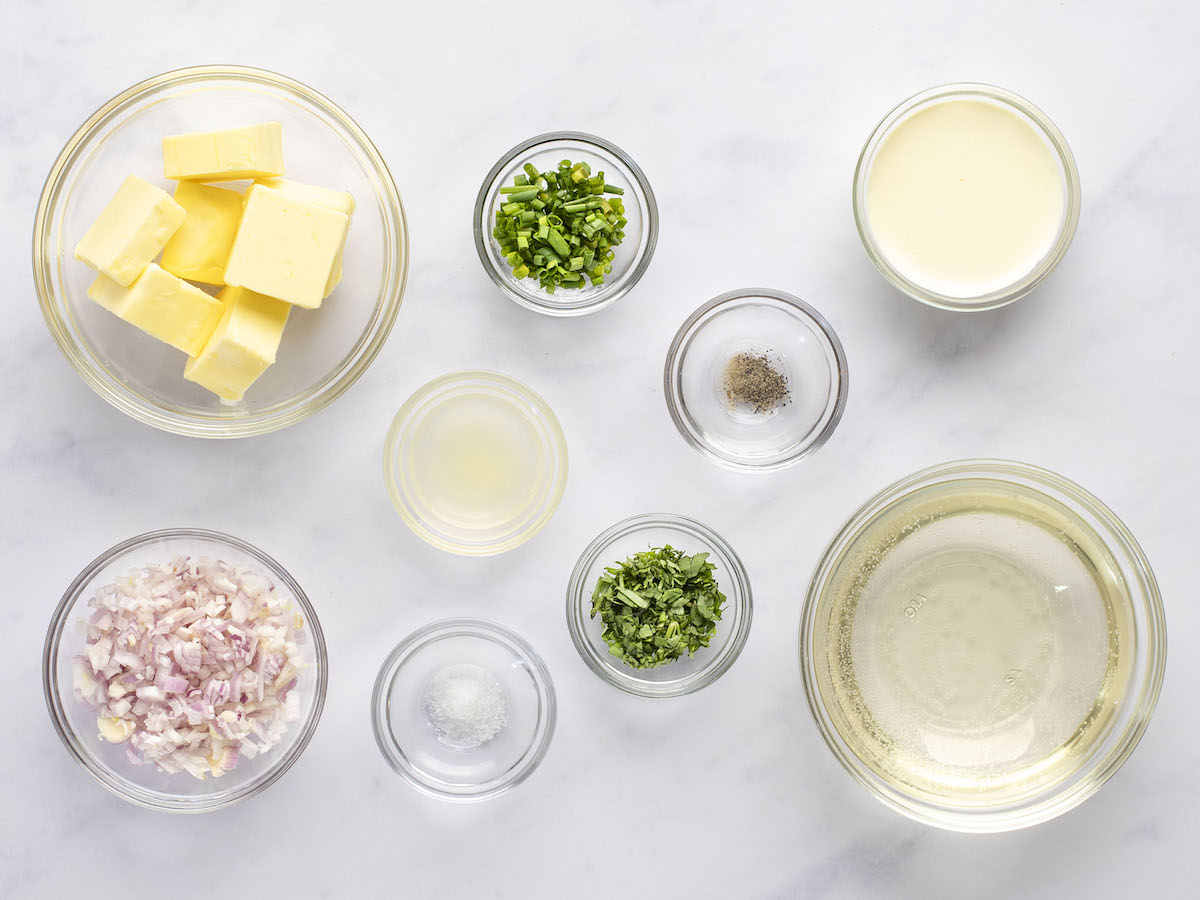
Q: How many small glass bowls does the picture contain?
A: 5